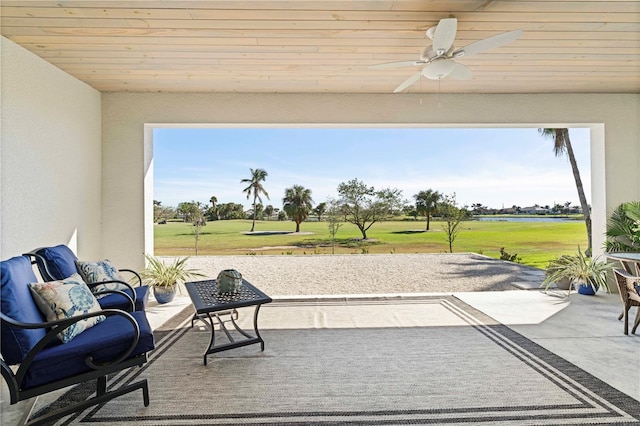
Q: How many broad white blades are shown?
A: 5